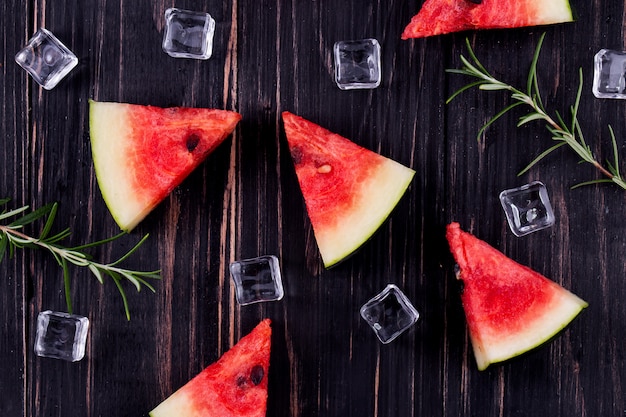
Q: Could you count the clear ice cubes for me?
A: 8